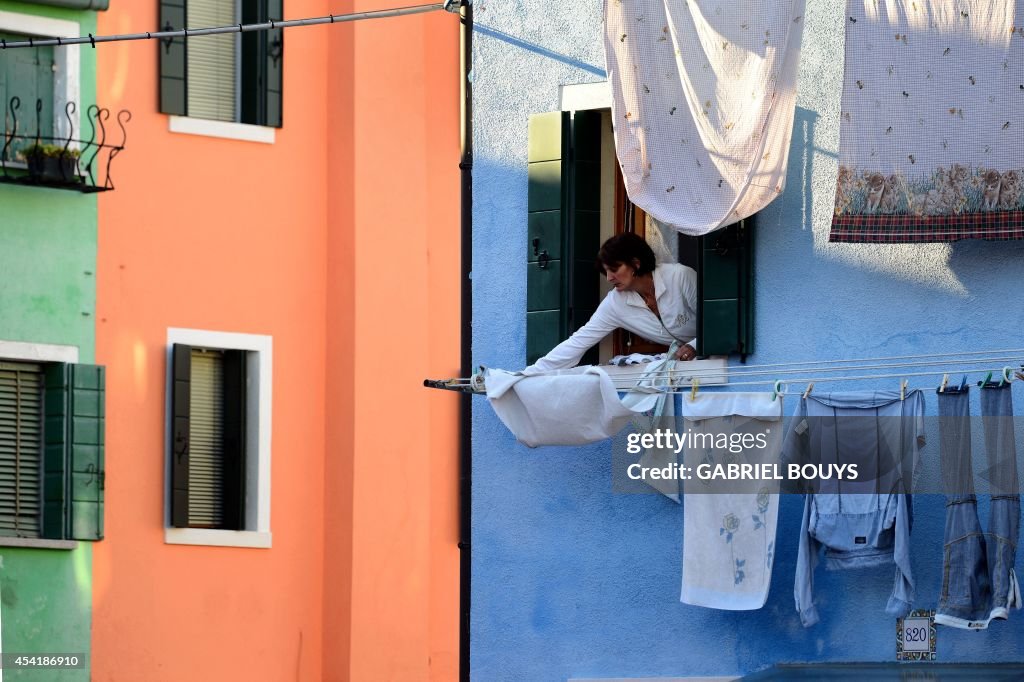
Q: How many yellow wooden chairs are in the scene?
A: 0